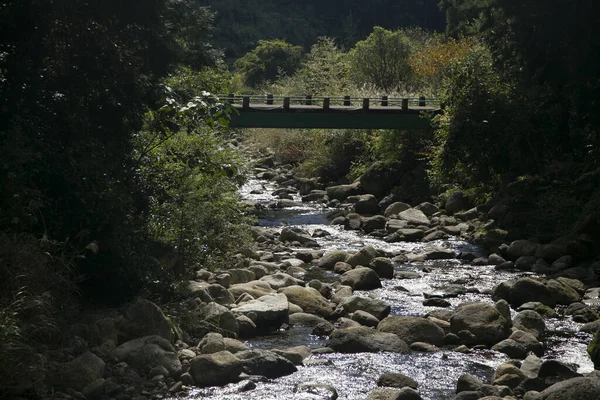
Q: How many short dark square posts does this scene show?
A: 11